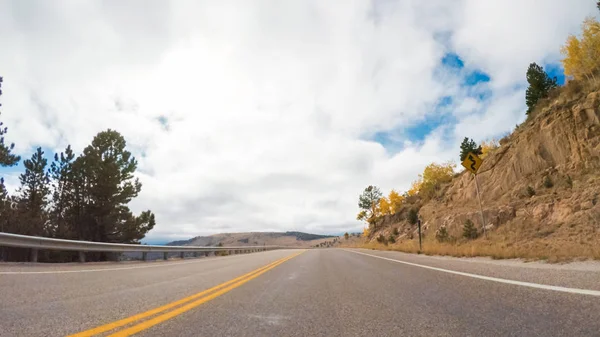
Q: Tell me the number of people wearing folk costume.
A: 0